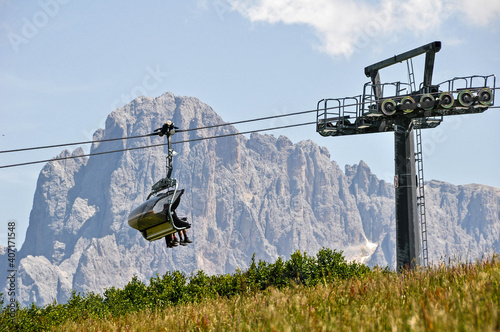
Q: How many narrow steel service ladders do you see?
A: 2